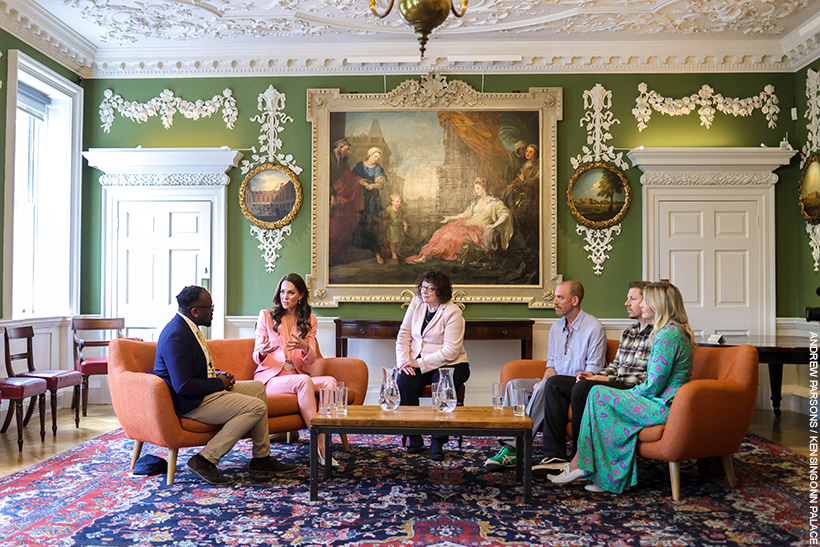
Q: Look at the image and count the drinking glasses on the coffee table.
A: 6